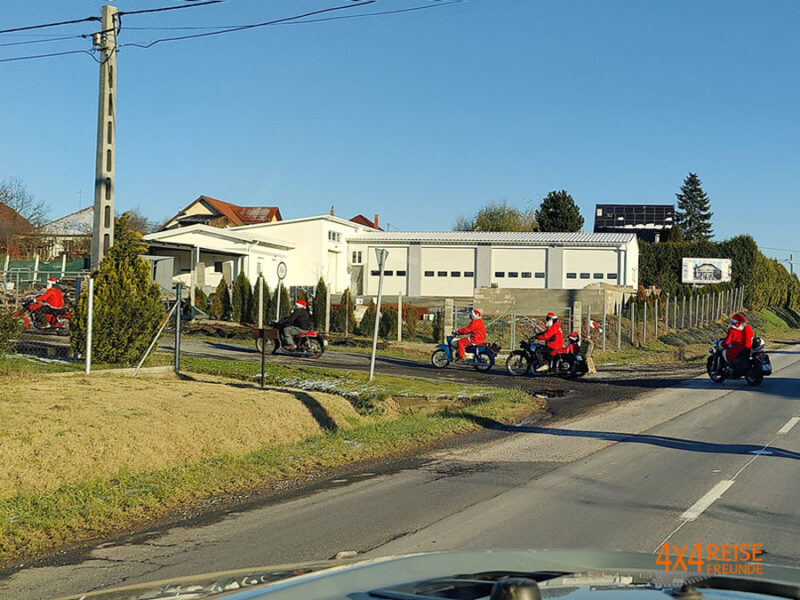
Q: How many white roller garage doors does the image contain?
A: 4